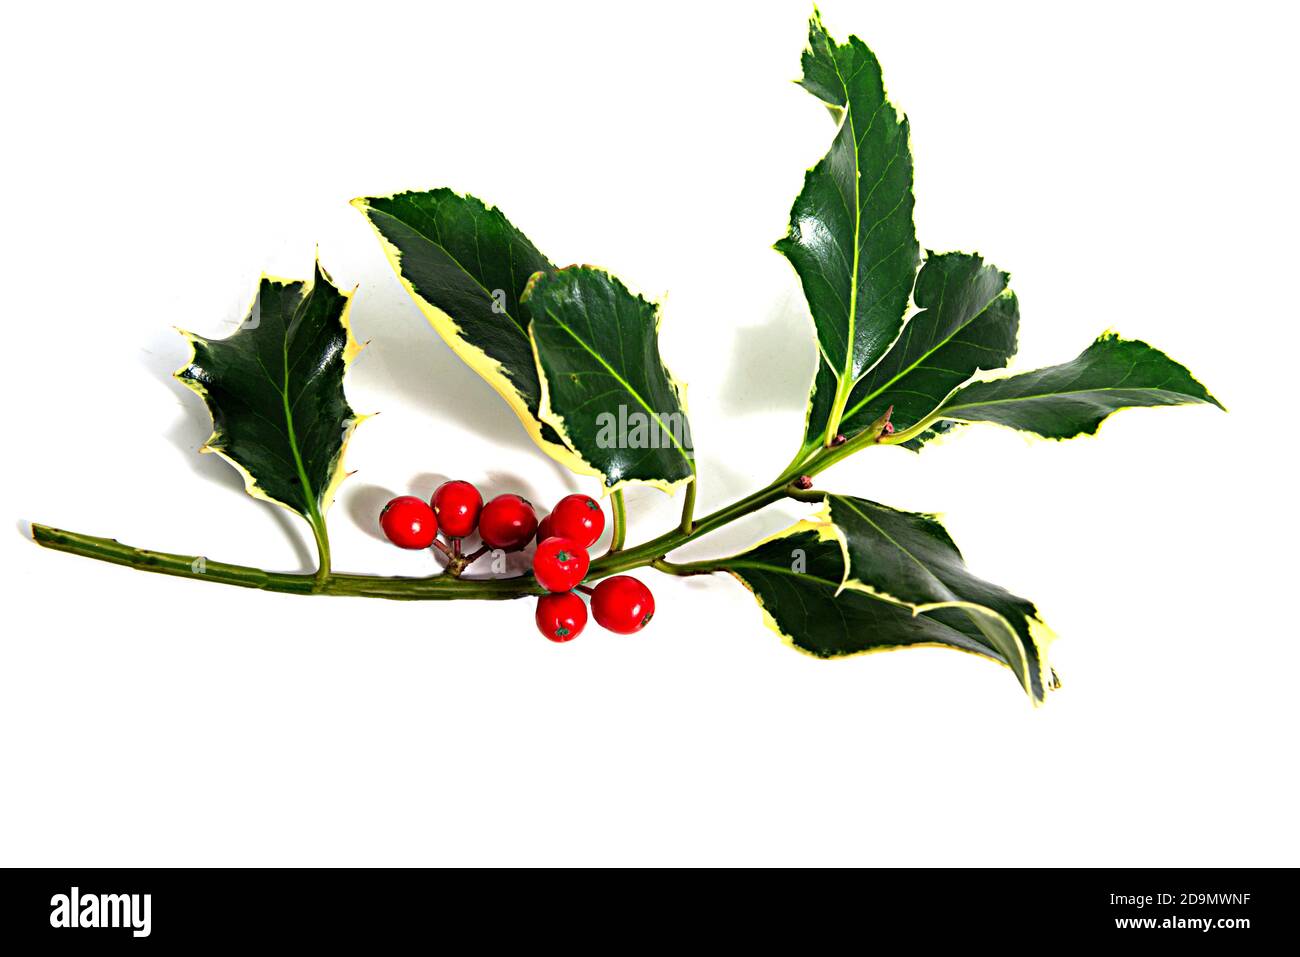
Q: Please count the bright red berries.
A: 8